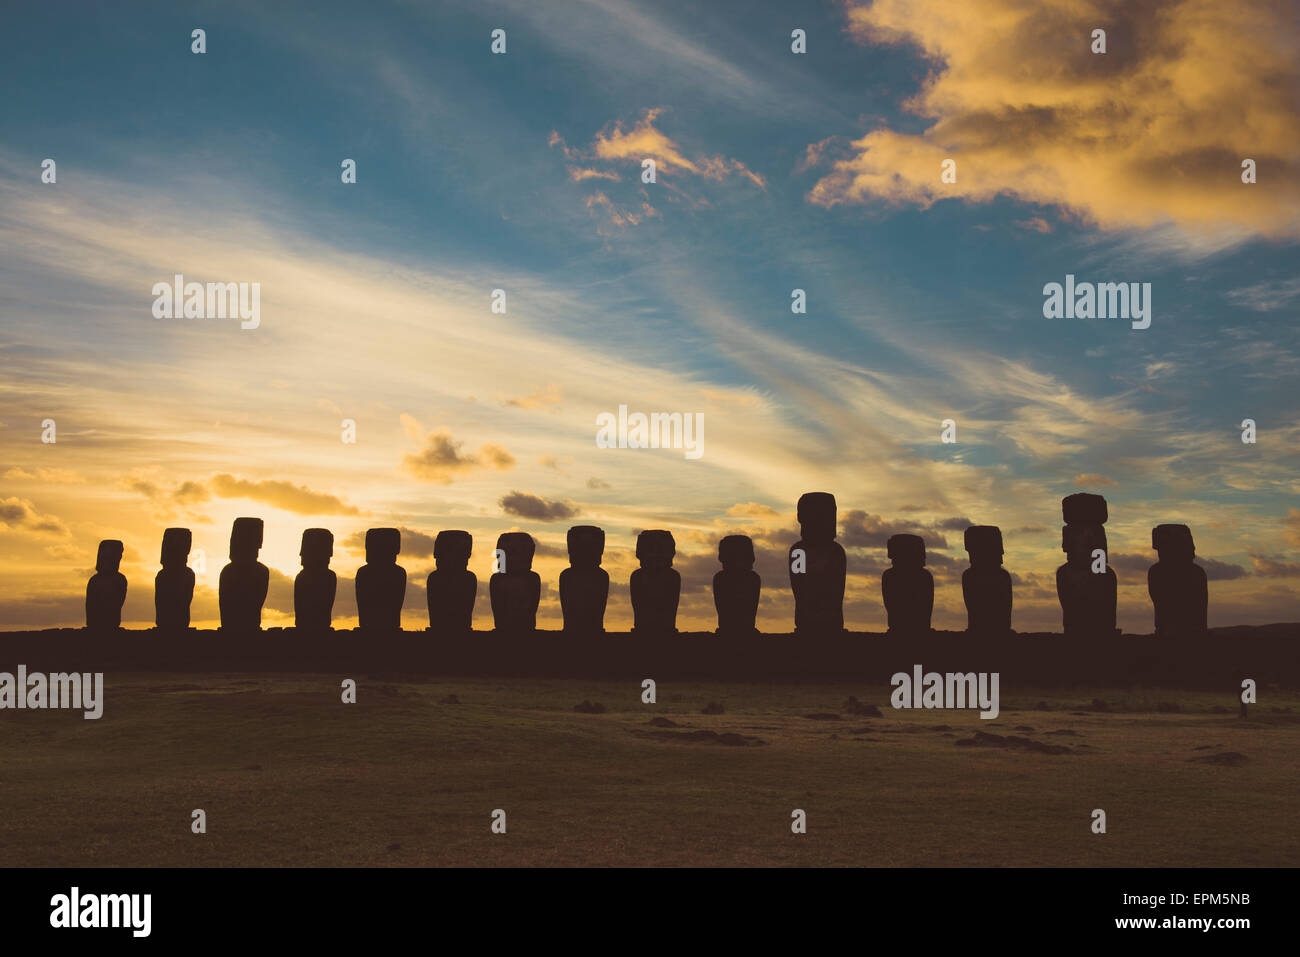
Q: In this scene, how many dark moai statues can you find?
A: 15